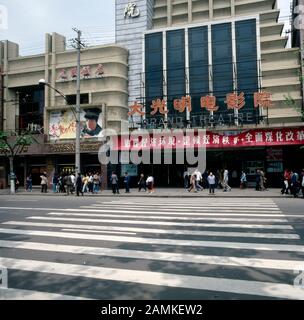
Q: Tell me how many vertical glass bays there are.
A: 5